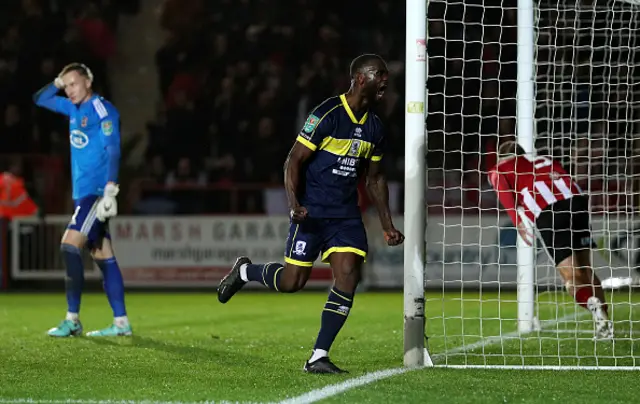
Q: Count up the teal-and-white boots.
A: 2